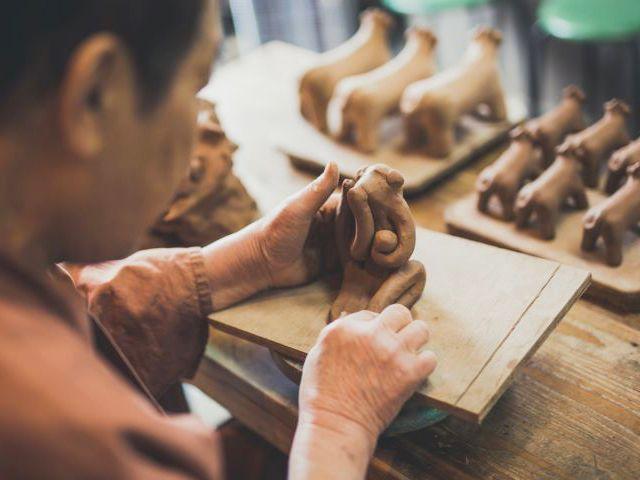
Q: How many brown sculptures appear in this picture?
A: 10